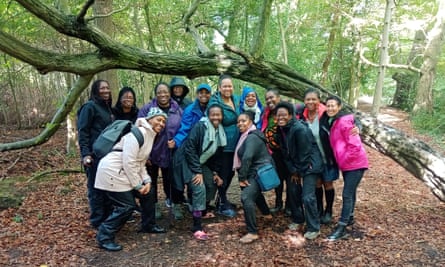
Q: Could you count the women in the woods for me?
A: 14